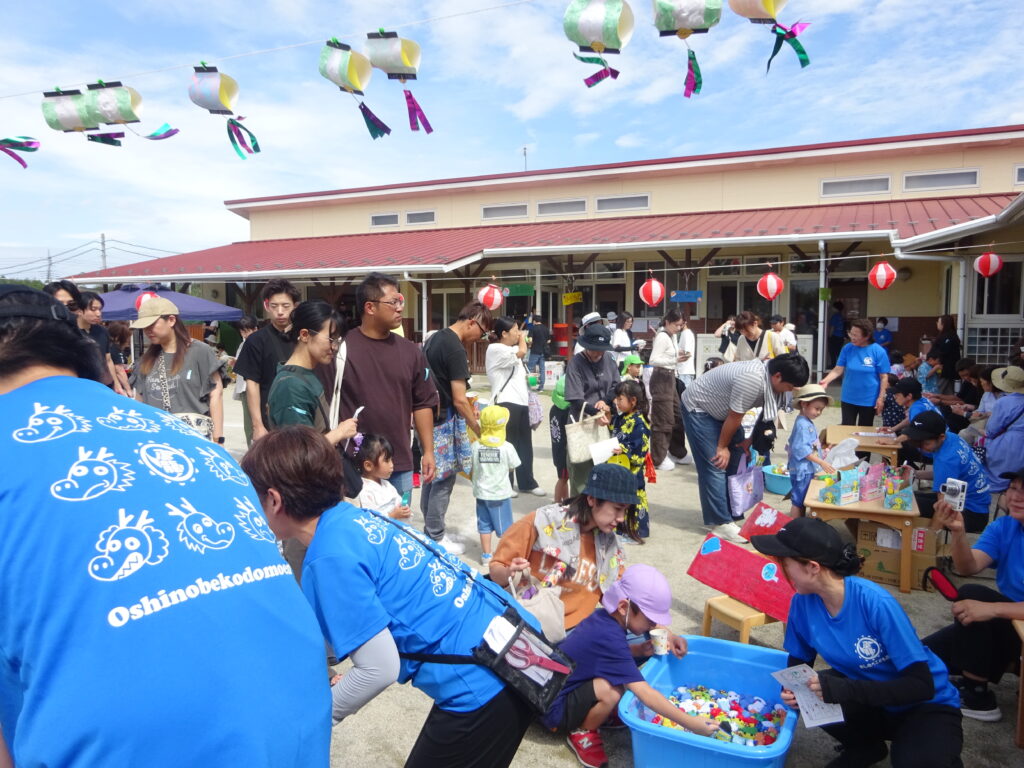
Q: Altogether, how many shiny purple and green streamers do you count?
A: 9